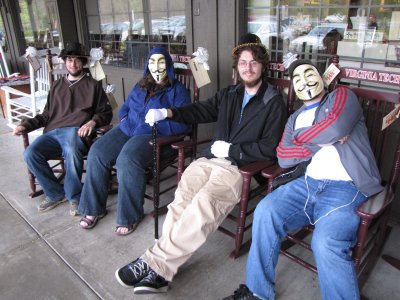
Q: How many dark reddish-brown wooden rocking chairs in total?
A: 4